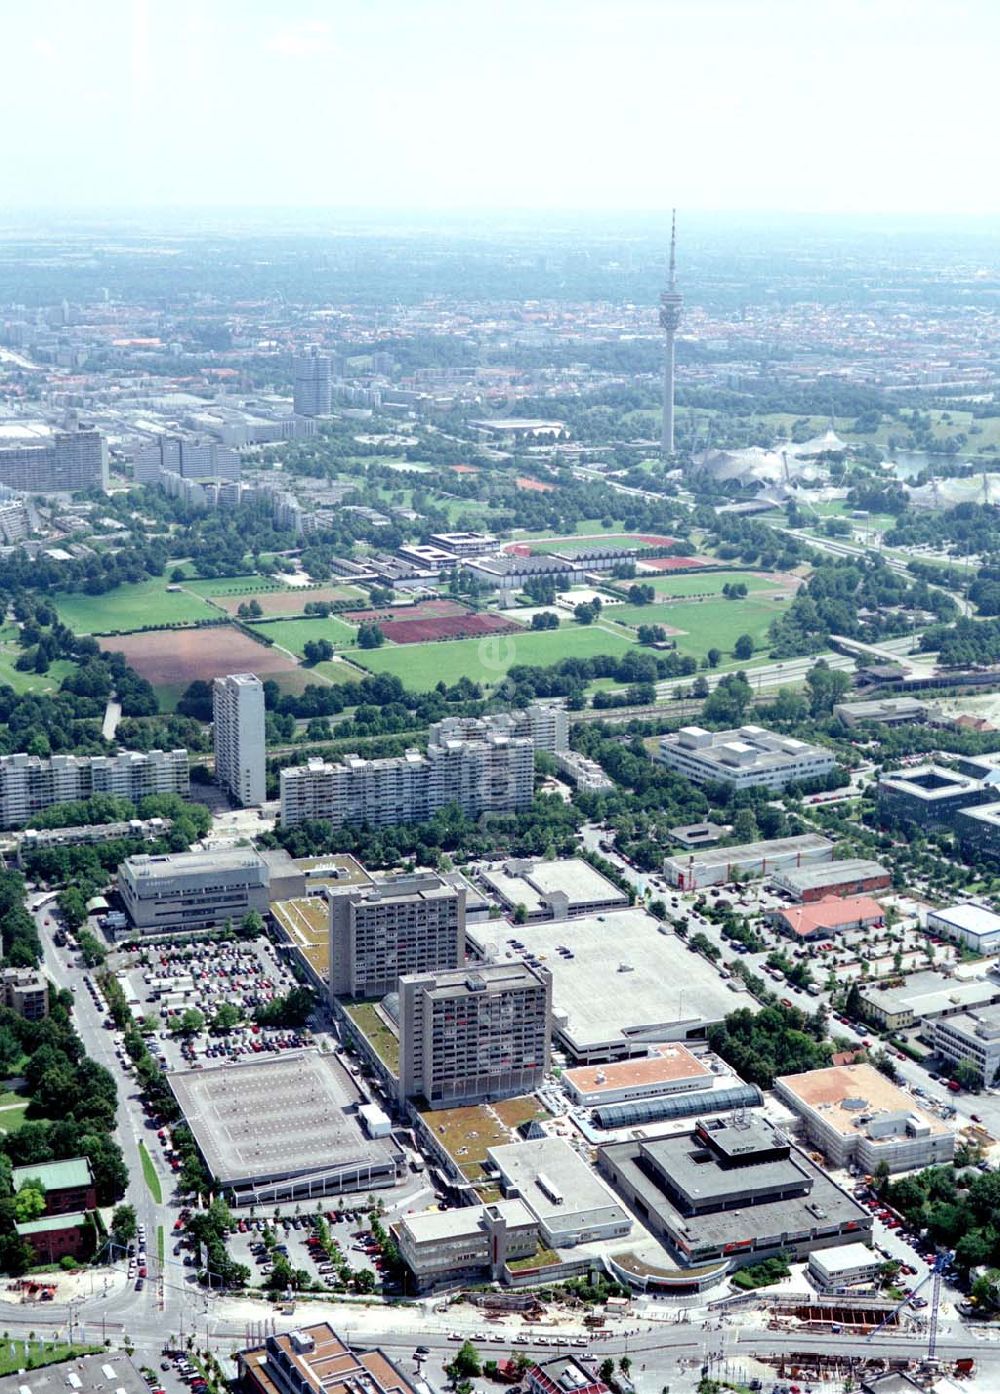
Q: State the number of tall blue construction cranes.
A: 1